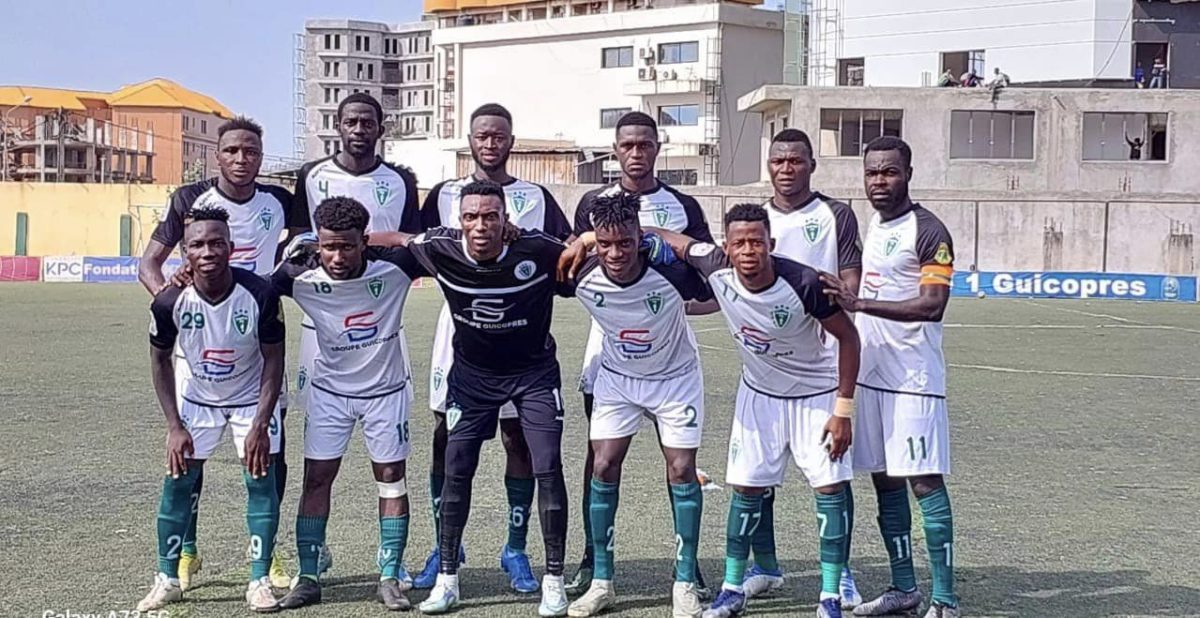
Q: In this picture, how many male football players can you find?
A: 11